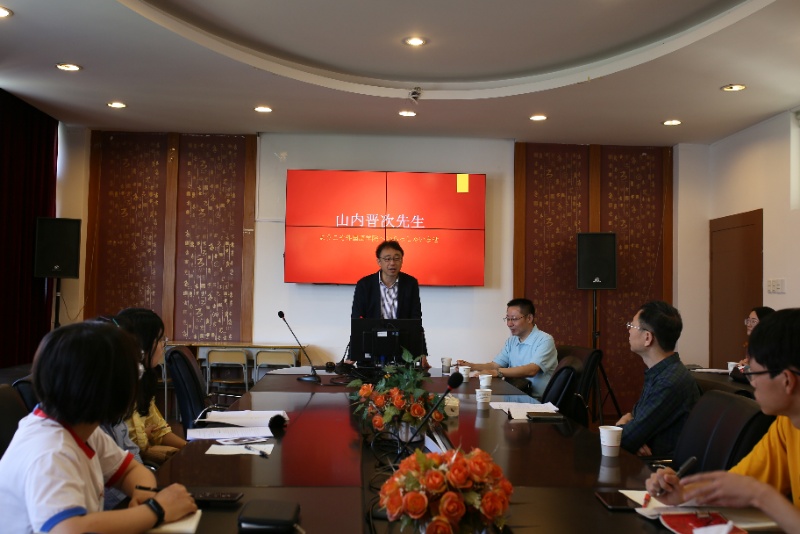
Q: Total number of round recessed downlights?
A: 9